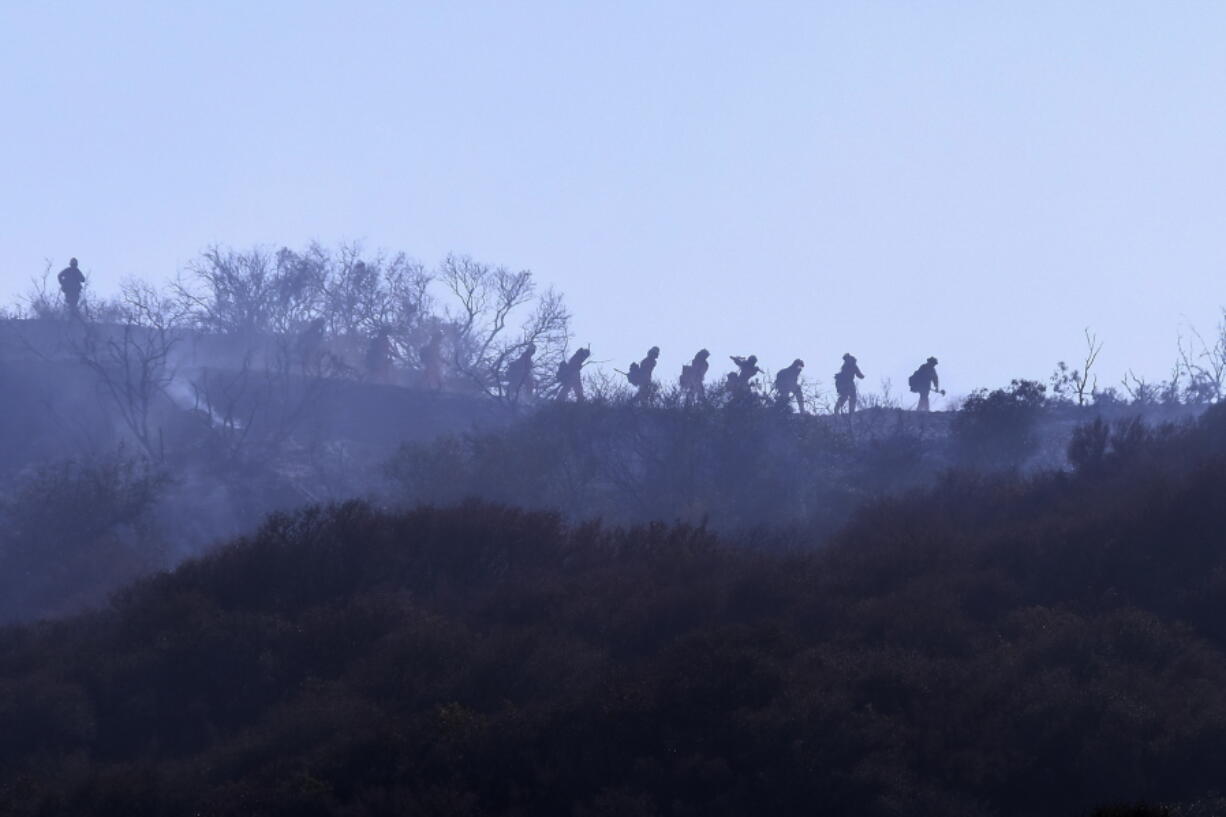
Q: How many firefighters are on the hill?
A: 12